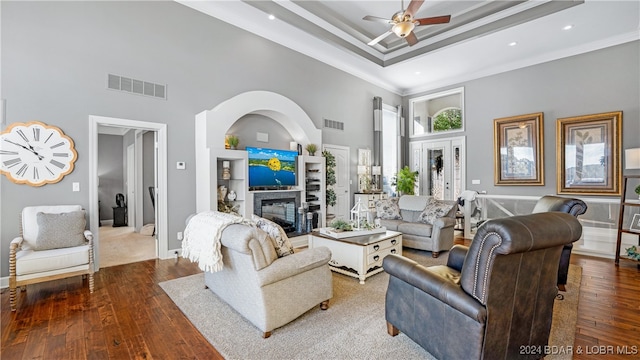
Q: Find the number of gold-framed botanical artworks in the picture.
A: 2